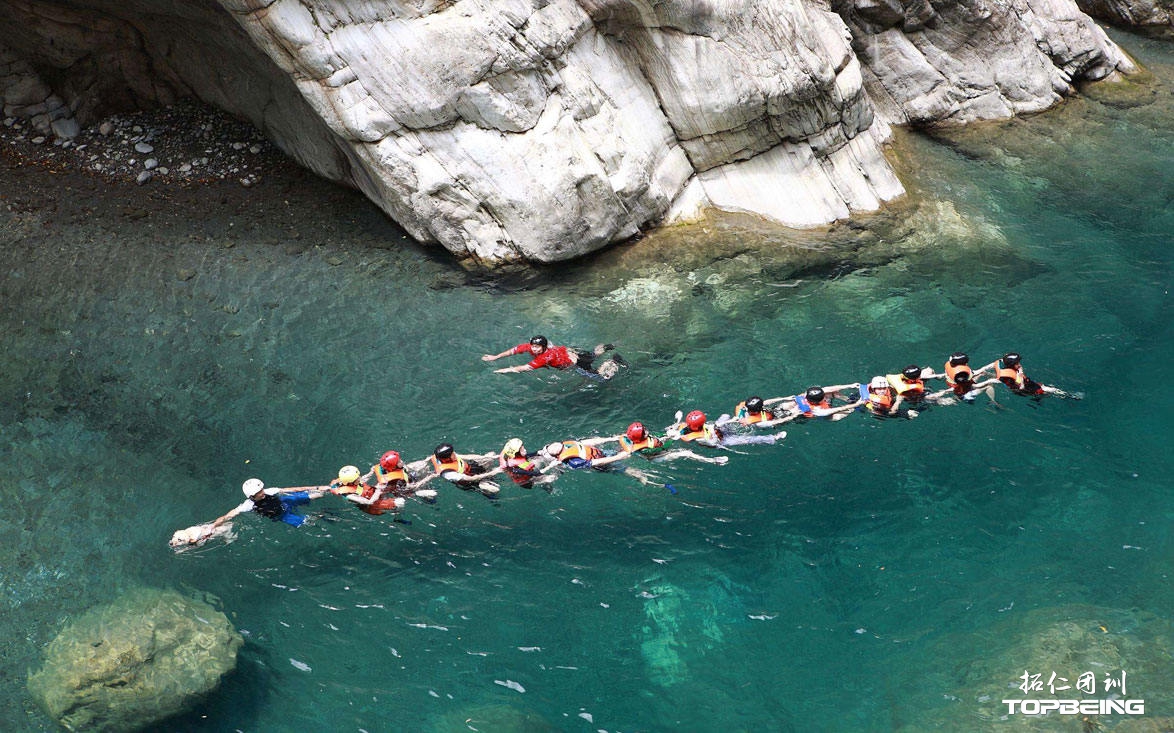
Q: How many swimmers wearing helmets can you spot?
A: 15